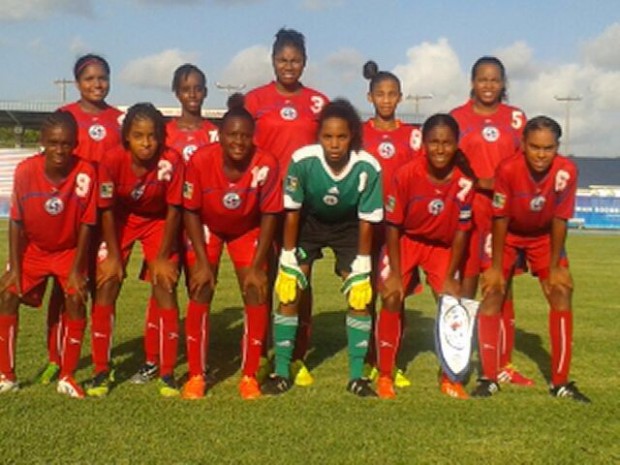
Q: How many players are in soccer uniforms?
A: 11